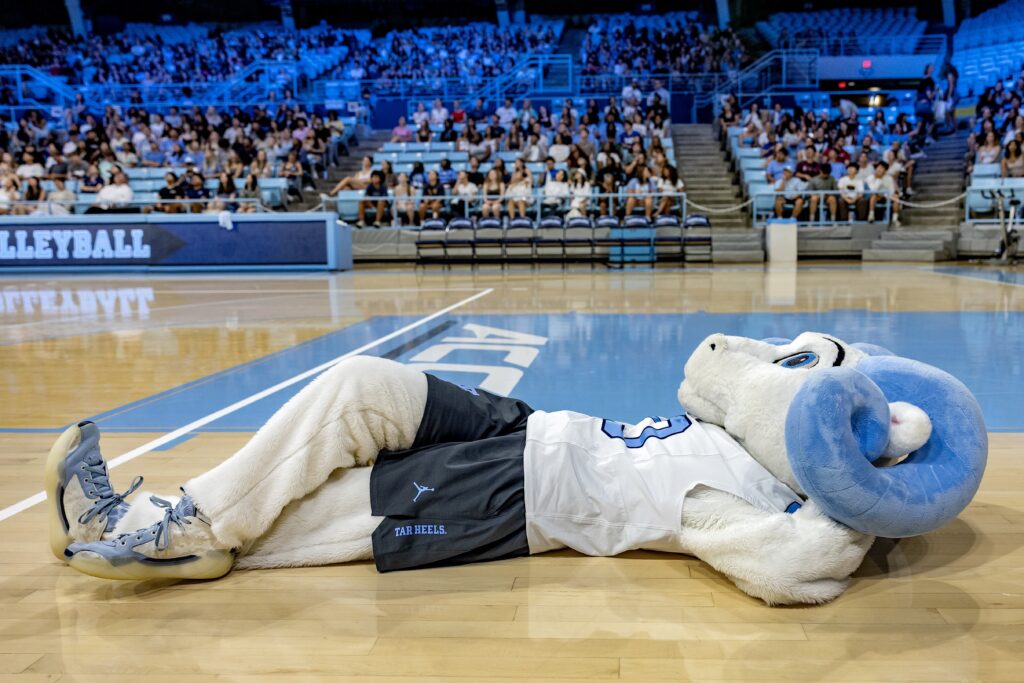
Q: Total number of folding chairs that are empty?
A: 10